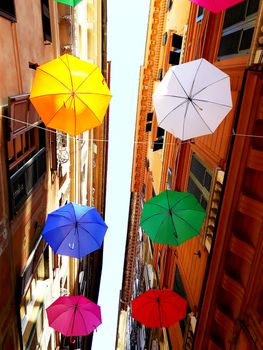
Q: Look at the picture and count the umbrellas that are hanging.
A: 8